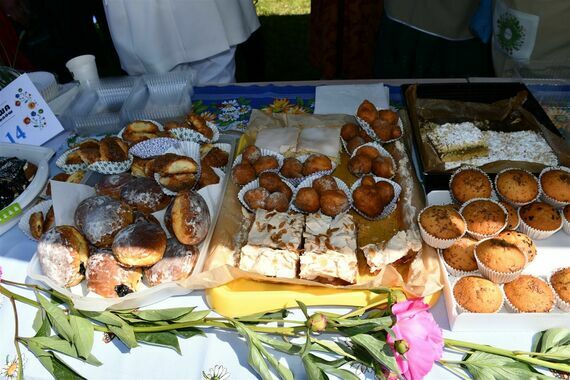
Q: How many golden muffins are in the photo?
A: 14